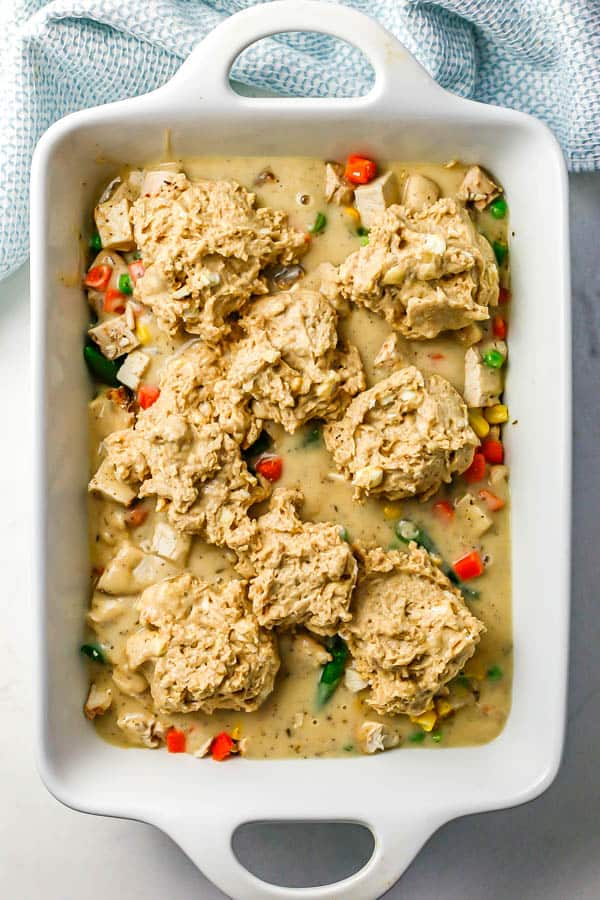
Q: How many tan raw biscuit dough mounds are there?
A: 8